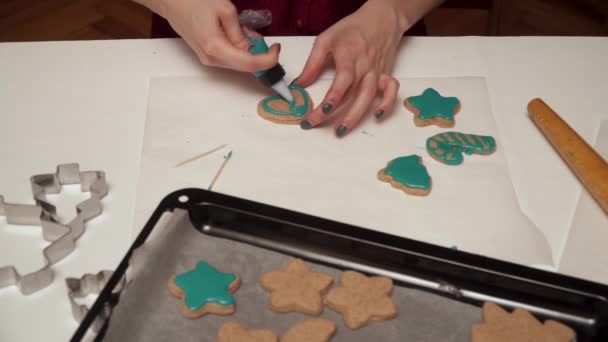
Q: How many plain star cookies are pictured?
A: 2